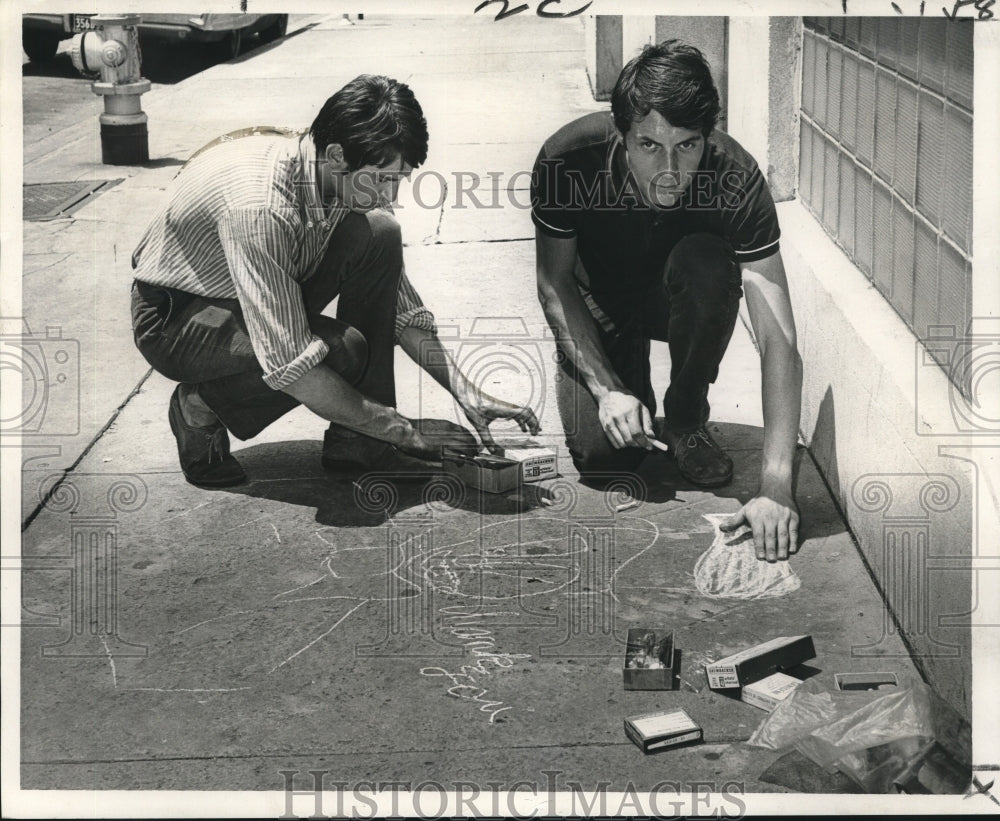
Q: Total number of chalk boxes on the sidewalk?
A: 7